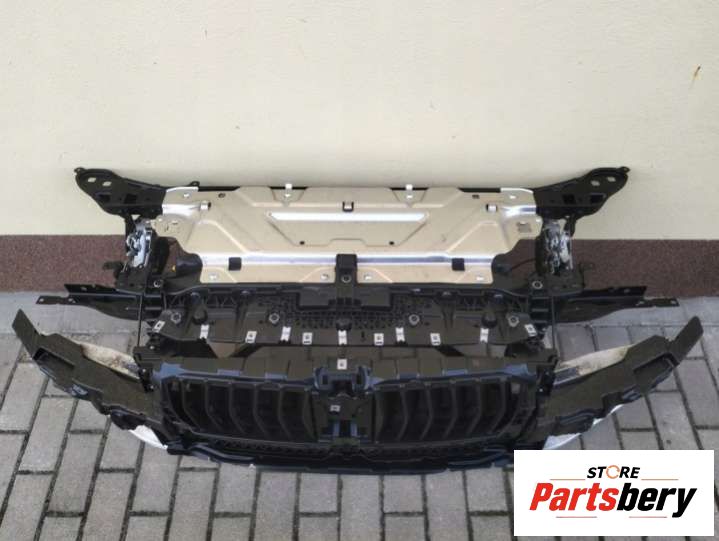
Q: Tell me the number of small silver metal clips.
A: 13